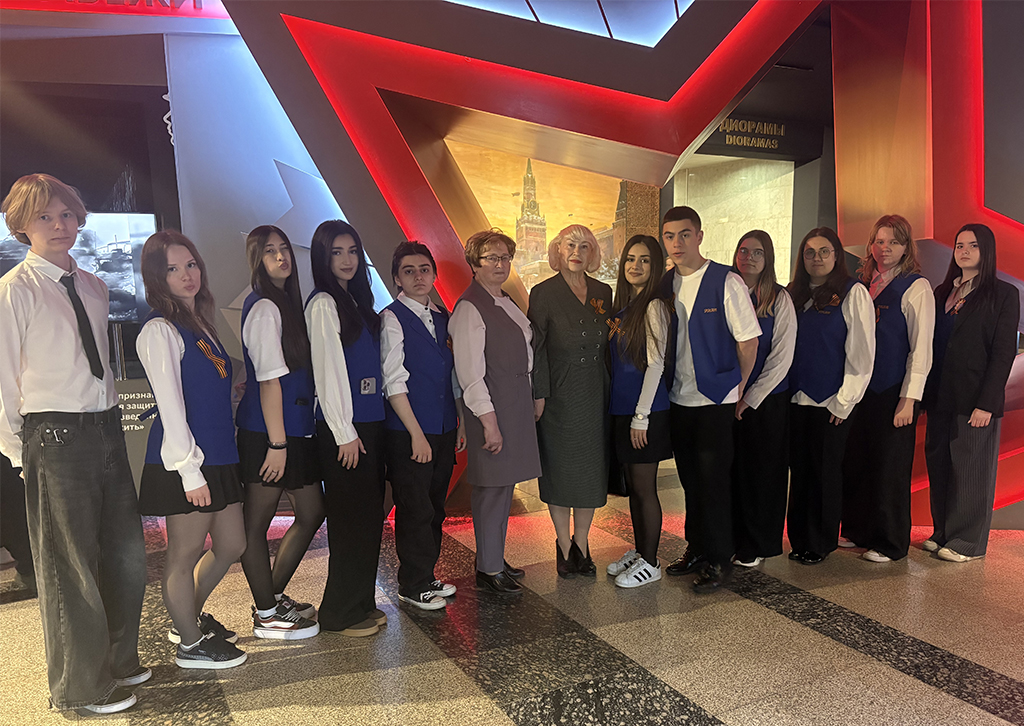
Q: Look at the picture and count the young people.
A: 11